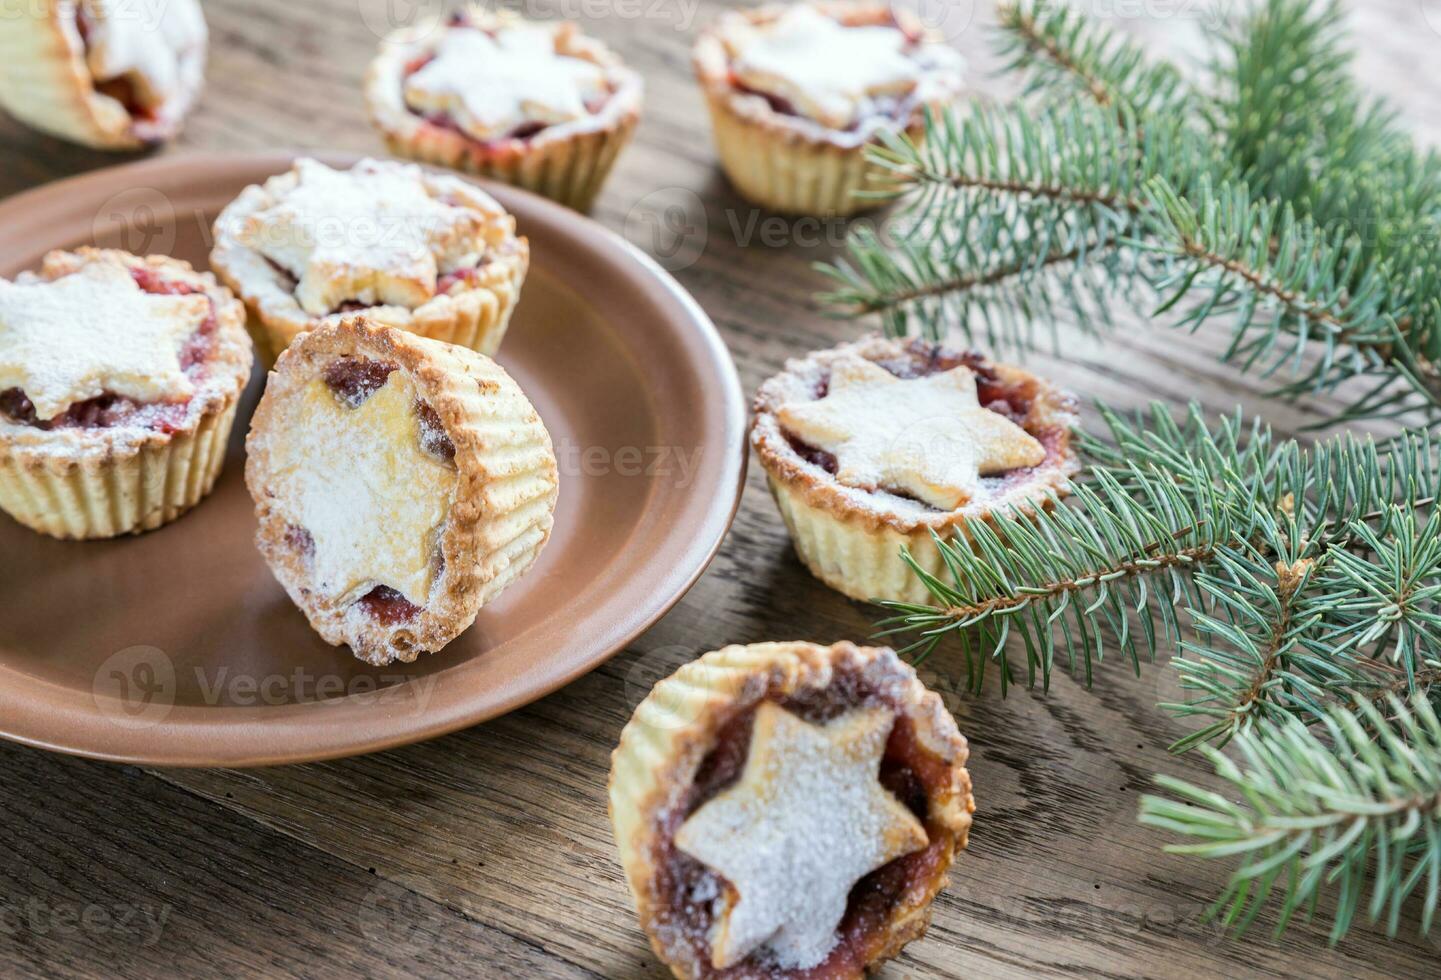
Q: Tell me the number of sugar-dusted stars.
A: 8